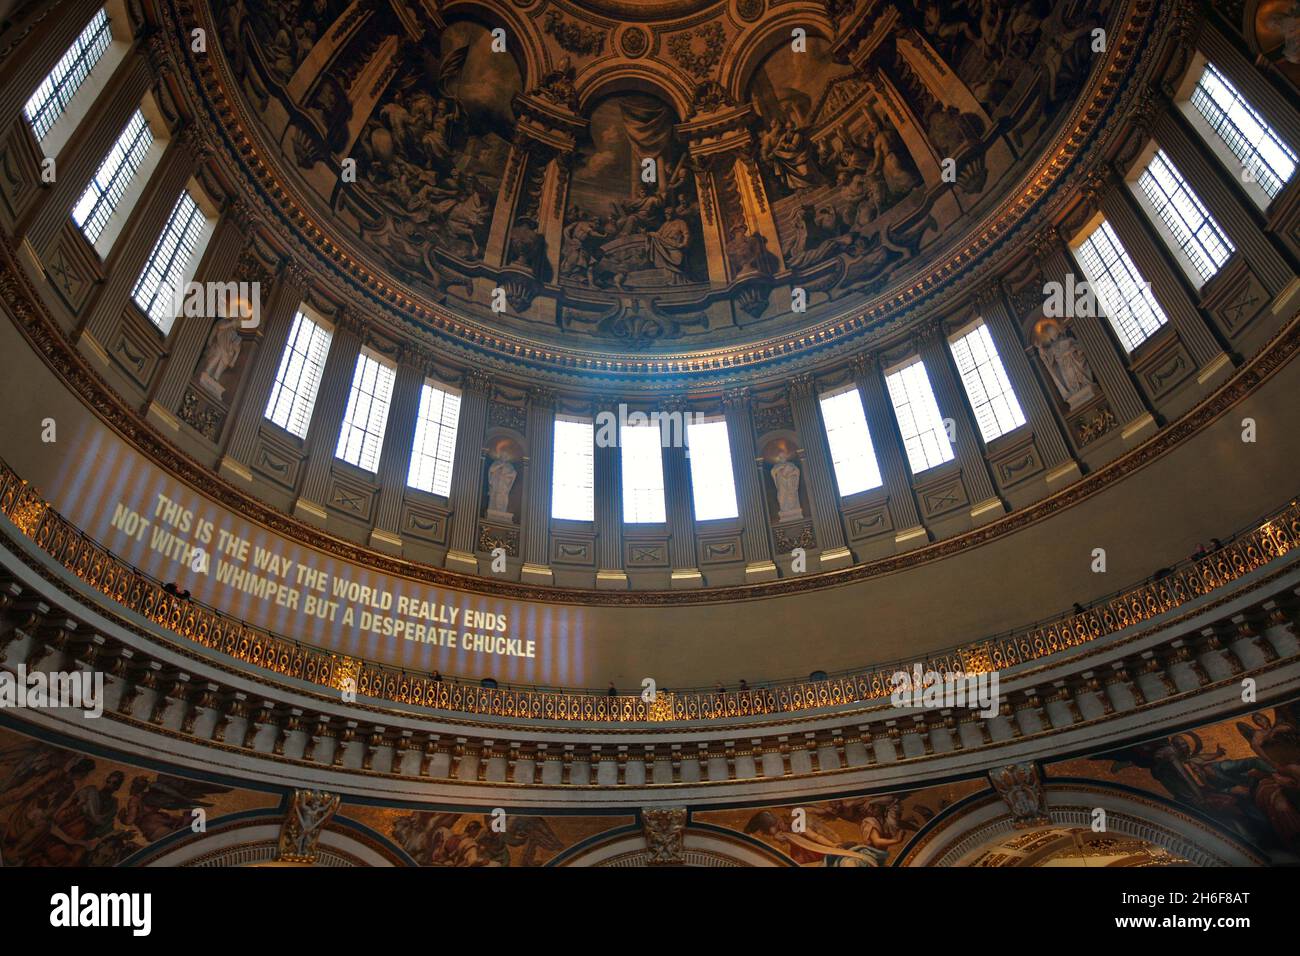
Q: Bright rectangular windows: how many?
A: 15